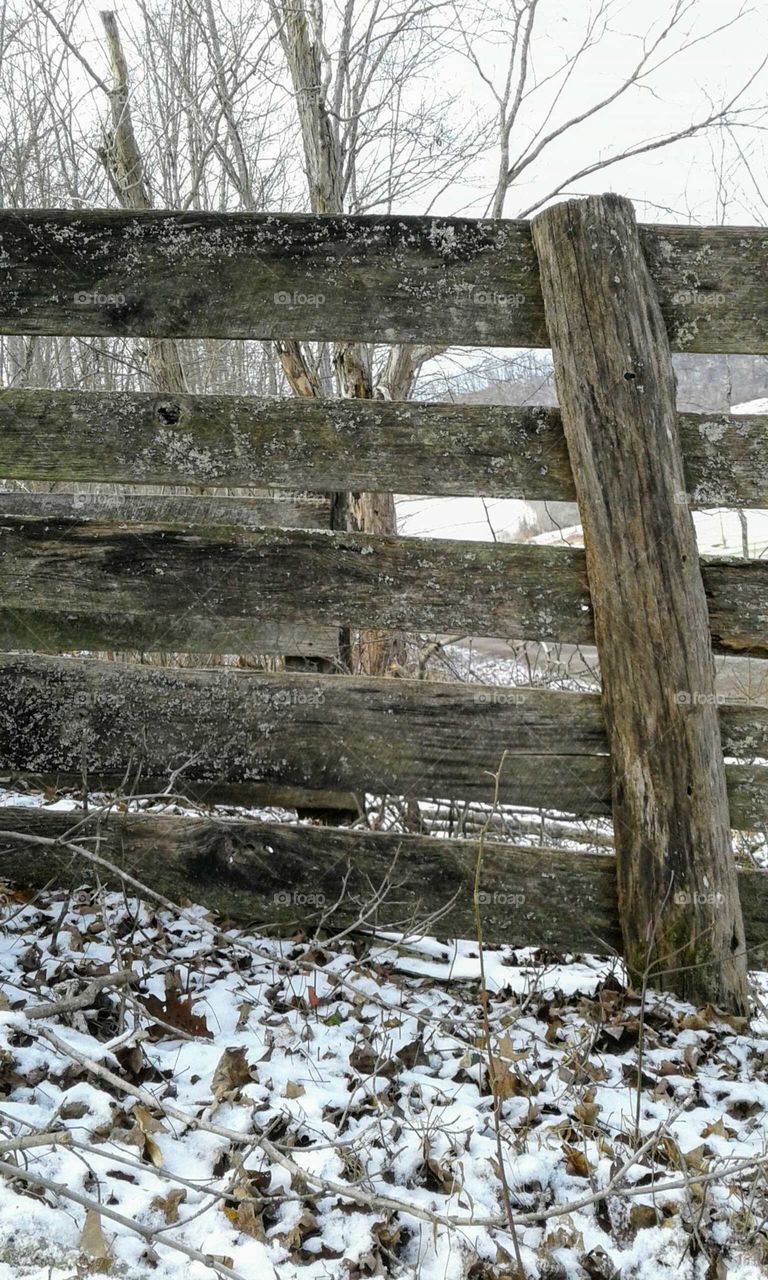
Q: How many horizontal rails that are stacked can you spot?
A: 5